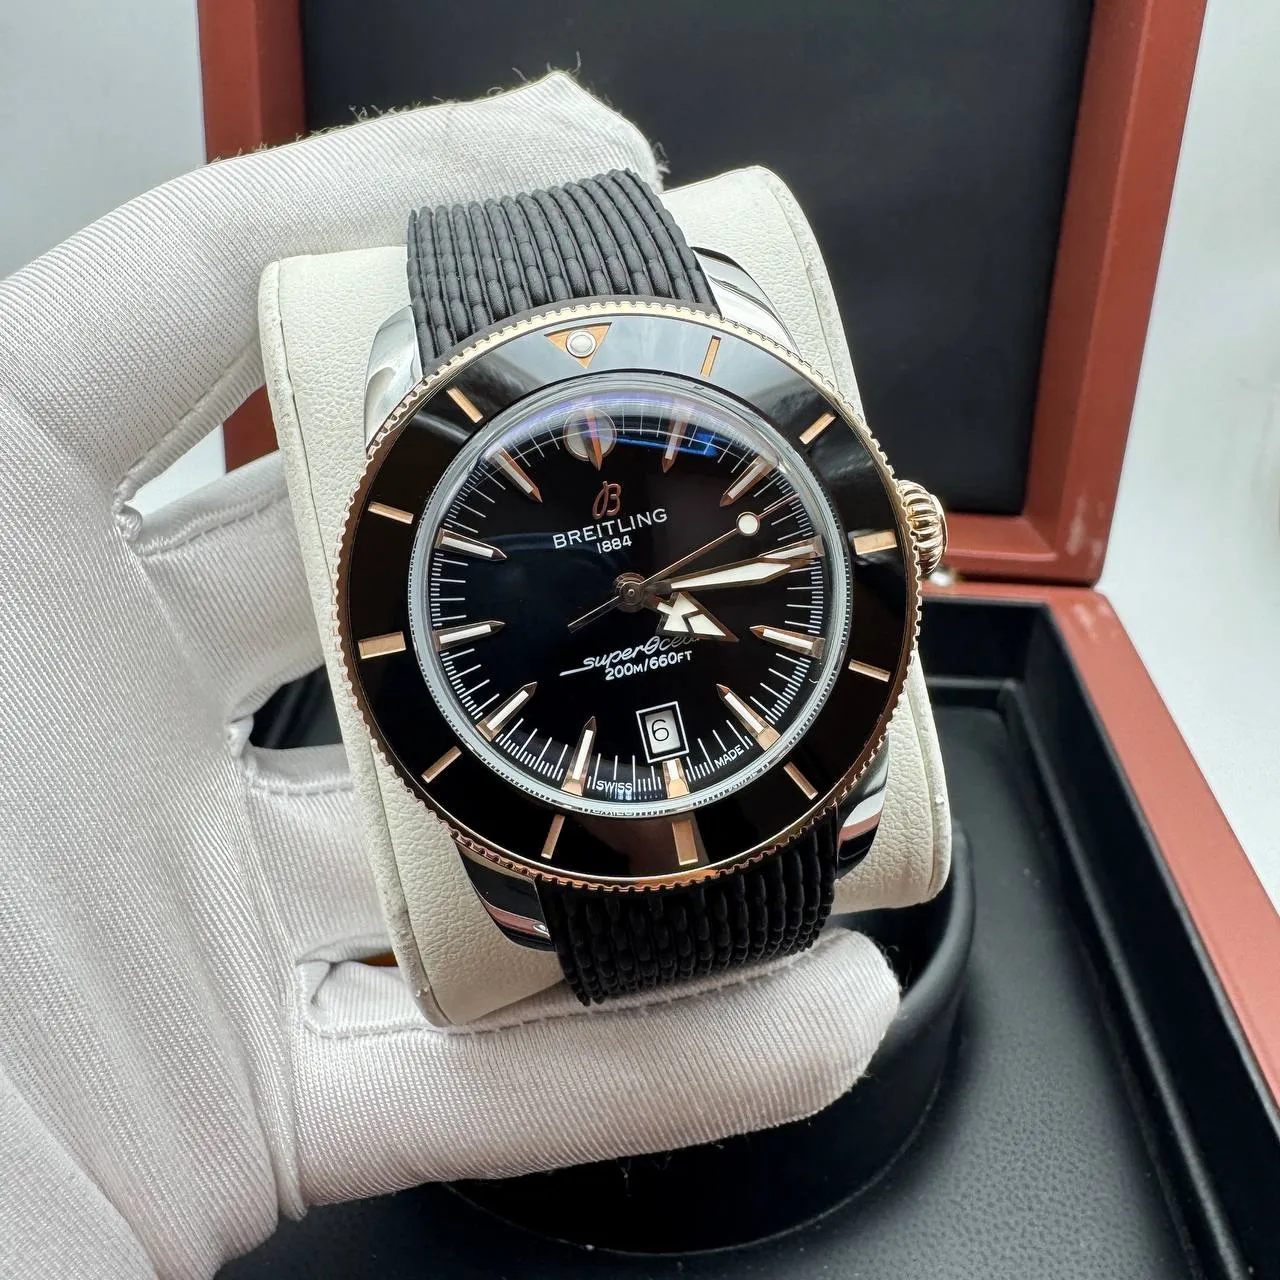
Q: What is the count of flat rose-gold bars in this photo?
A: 11